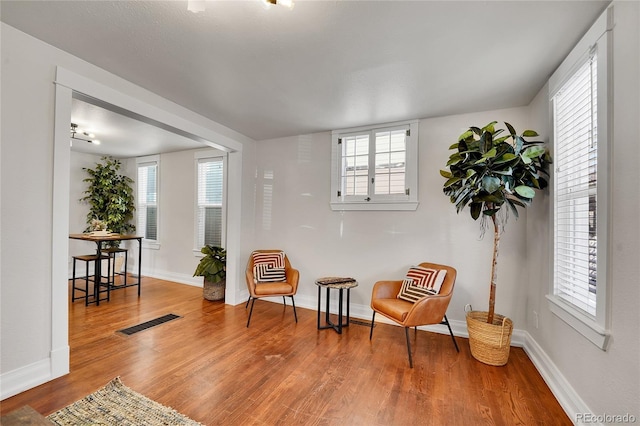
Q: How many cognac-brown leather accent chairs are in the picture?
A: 2